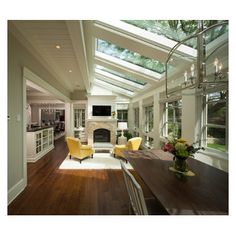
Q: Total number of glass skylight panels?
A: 4